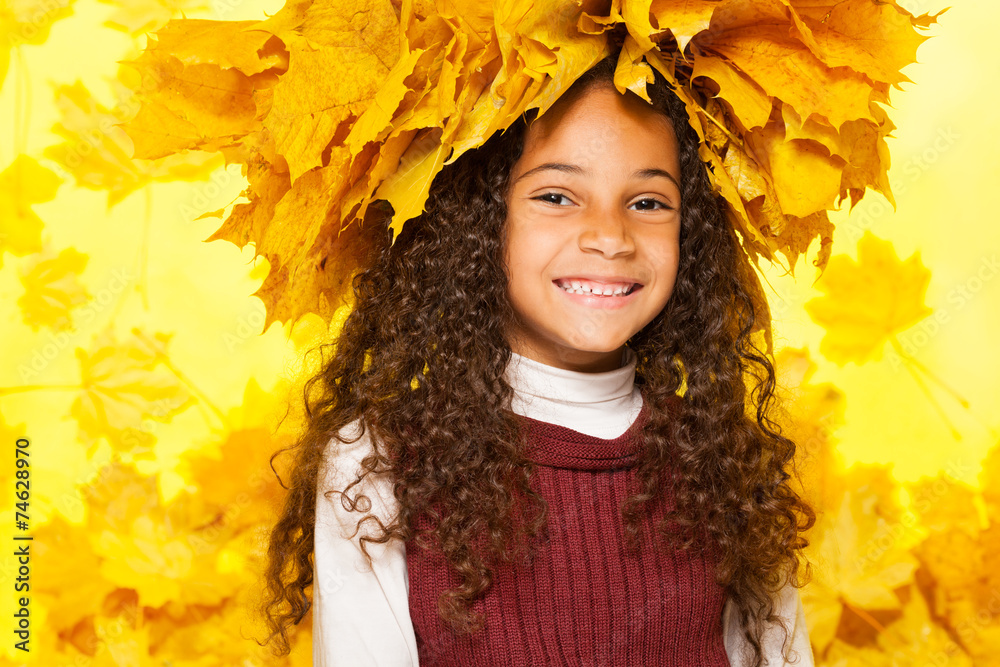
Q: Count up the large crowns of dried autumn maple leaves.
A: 1